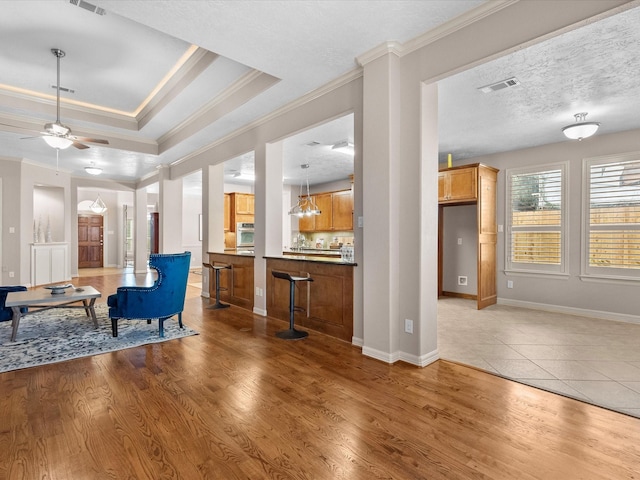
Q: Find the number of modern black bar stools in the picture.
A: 2